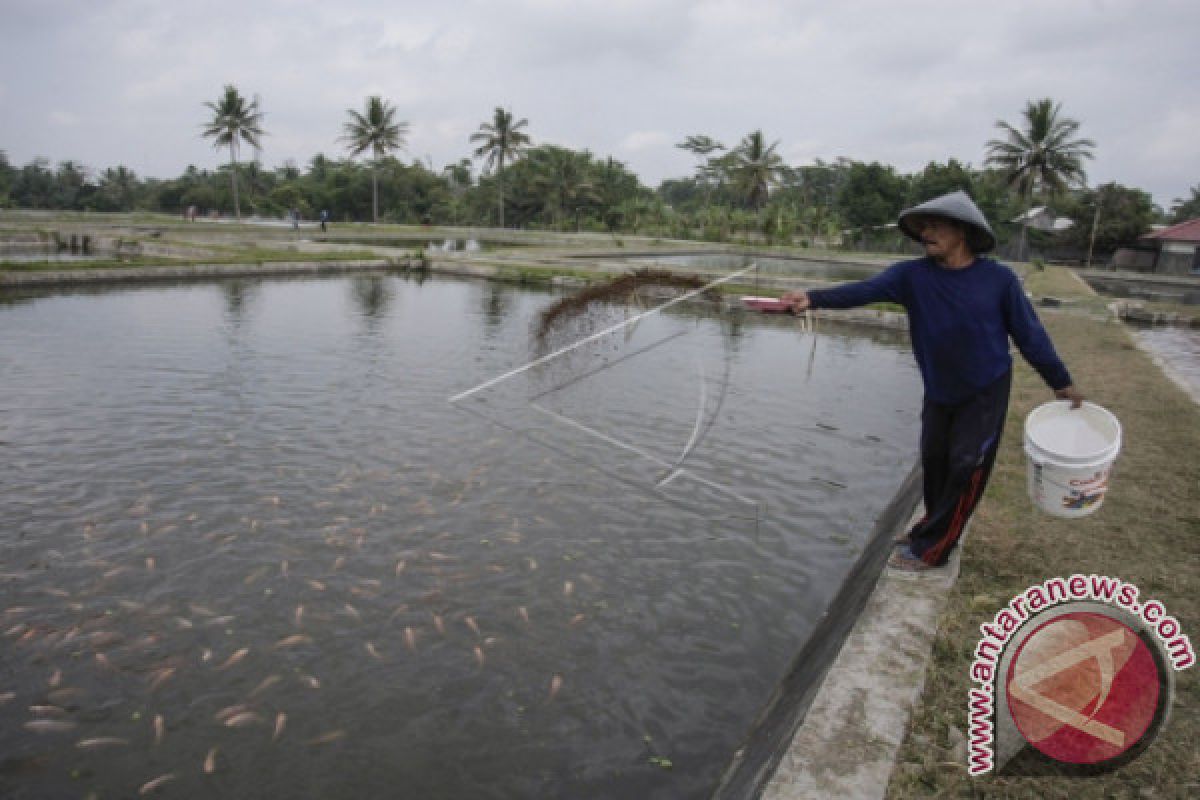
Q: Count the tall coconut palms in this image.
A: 5